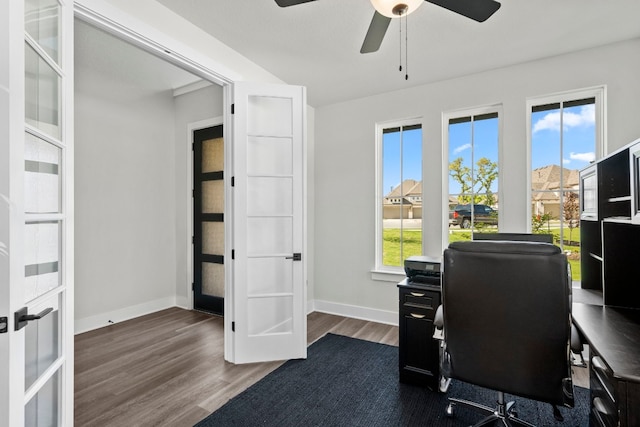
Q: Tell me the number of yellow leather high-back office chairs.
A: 0